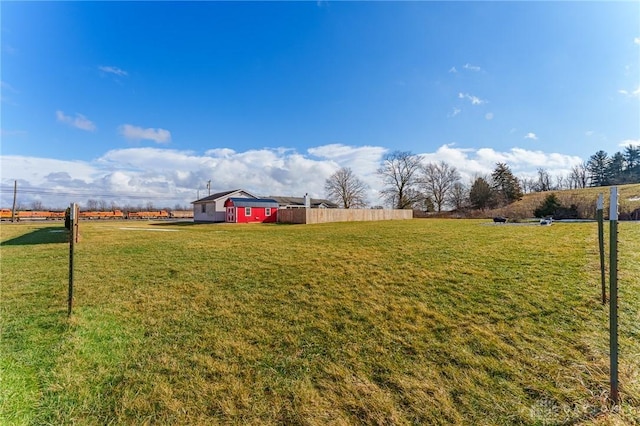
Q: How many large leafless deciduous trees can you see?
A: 3